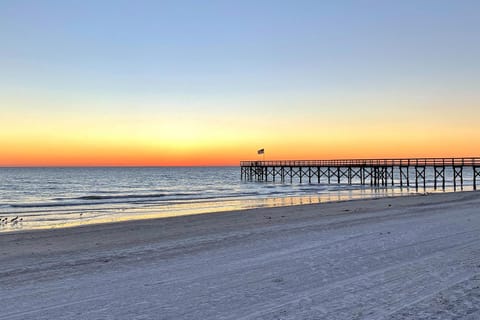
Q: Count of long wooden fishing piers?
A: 1